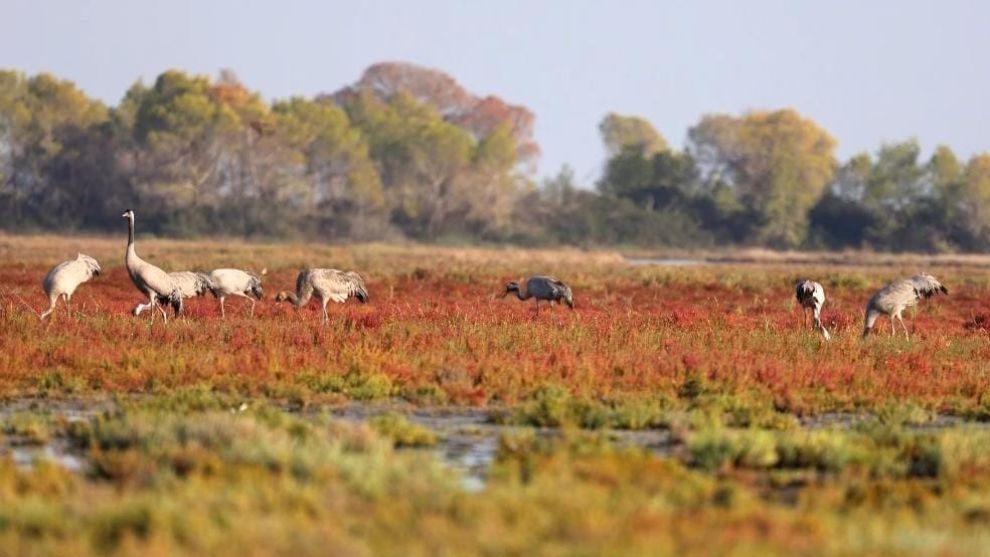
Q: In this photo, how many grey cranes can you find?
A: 8